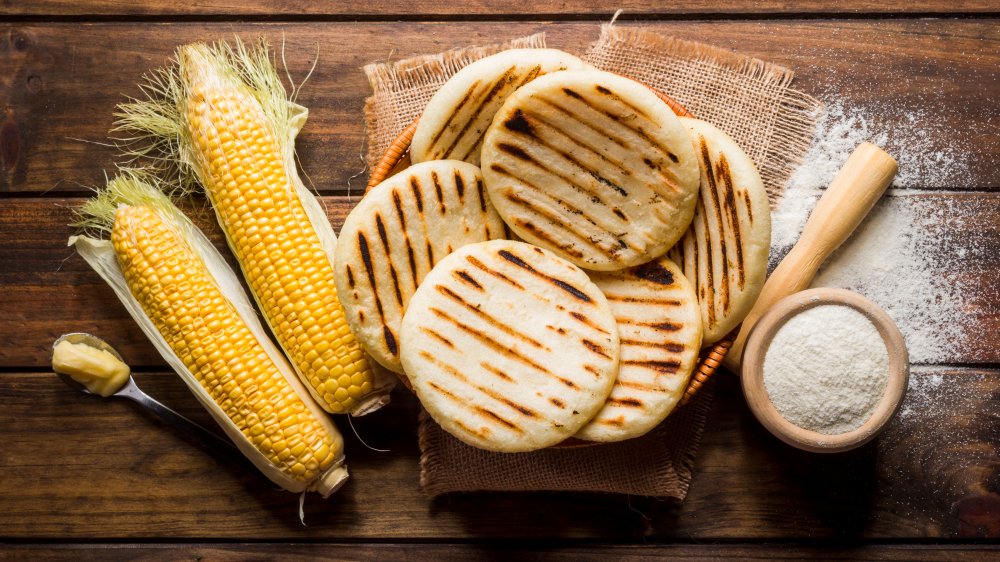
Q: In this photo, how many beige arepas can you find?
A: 6